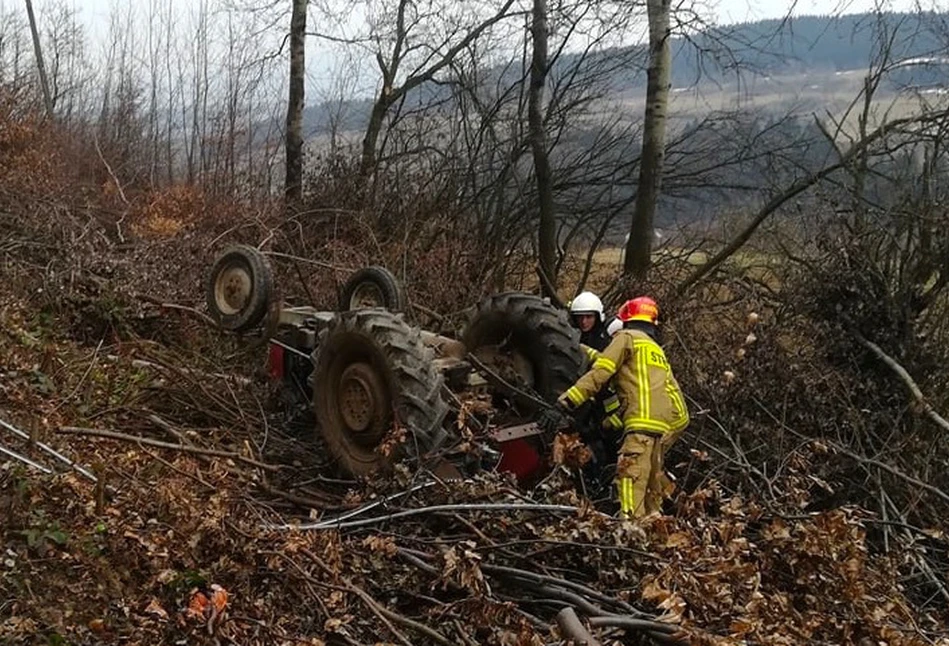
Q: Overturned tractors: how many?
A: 1